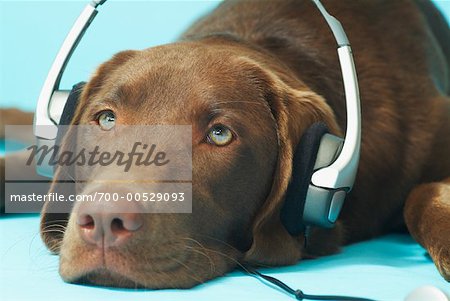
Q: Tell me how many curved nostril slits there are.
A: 2